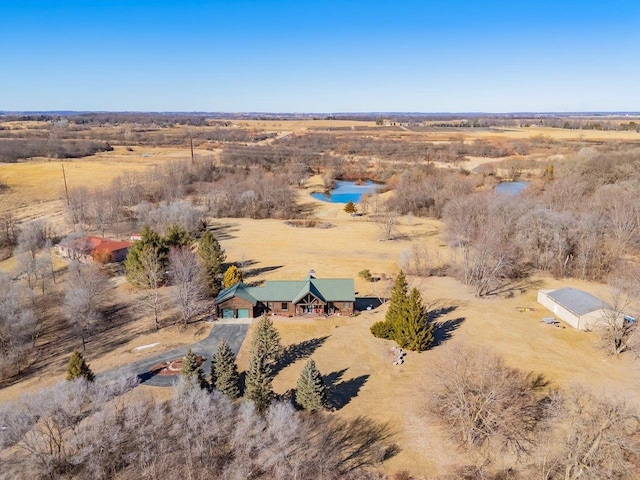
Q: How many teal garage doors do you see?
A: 2